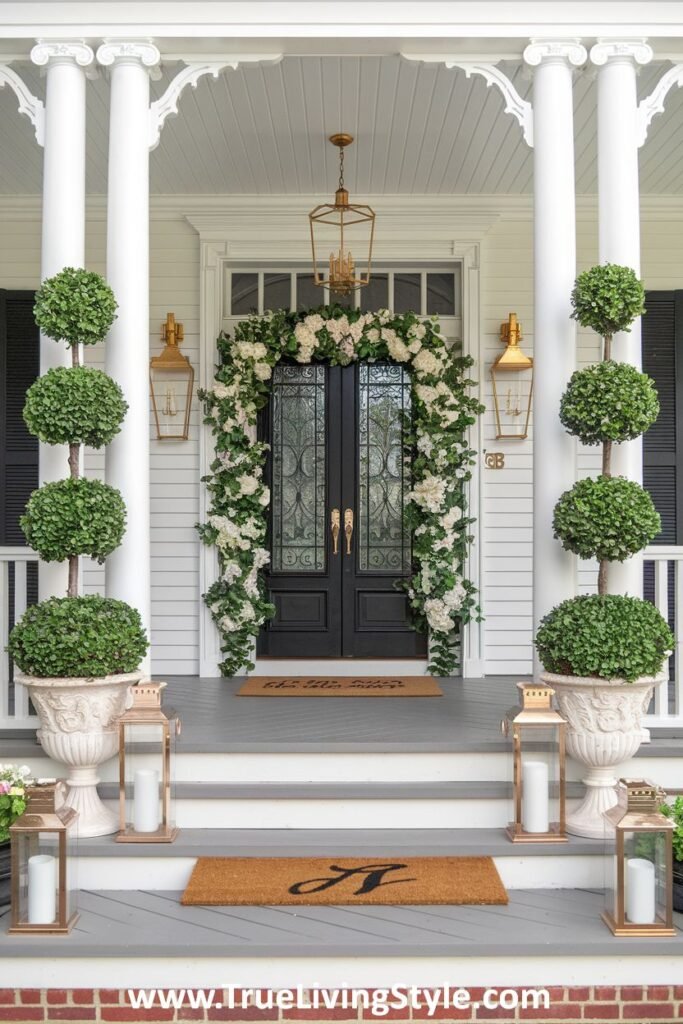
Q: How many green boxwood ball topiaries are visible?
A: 8